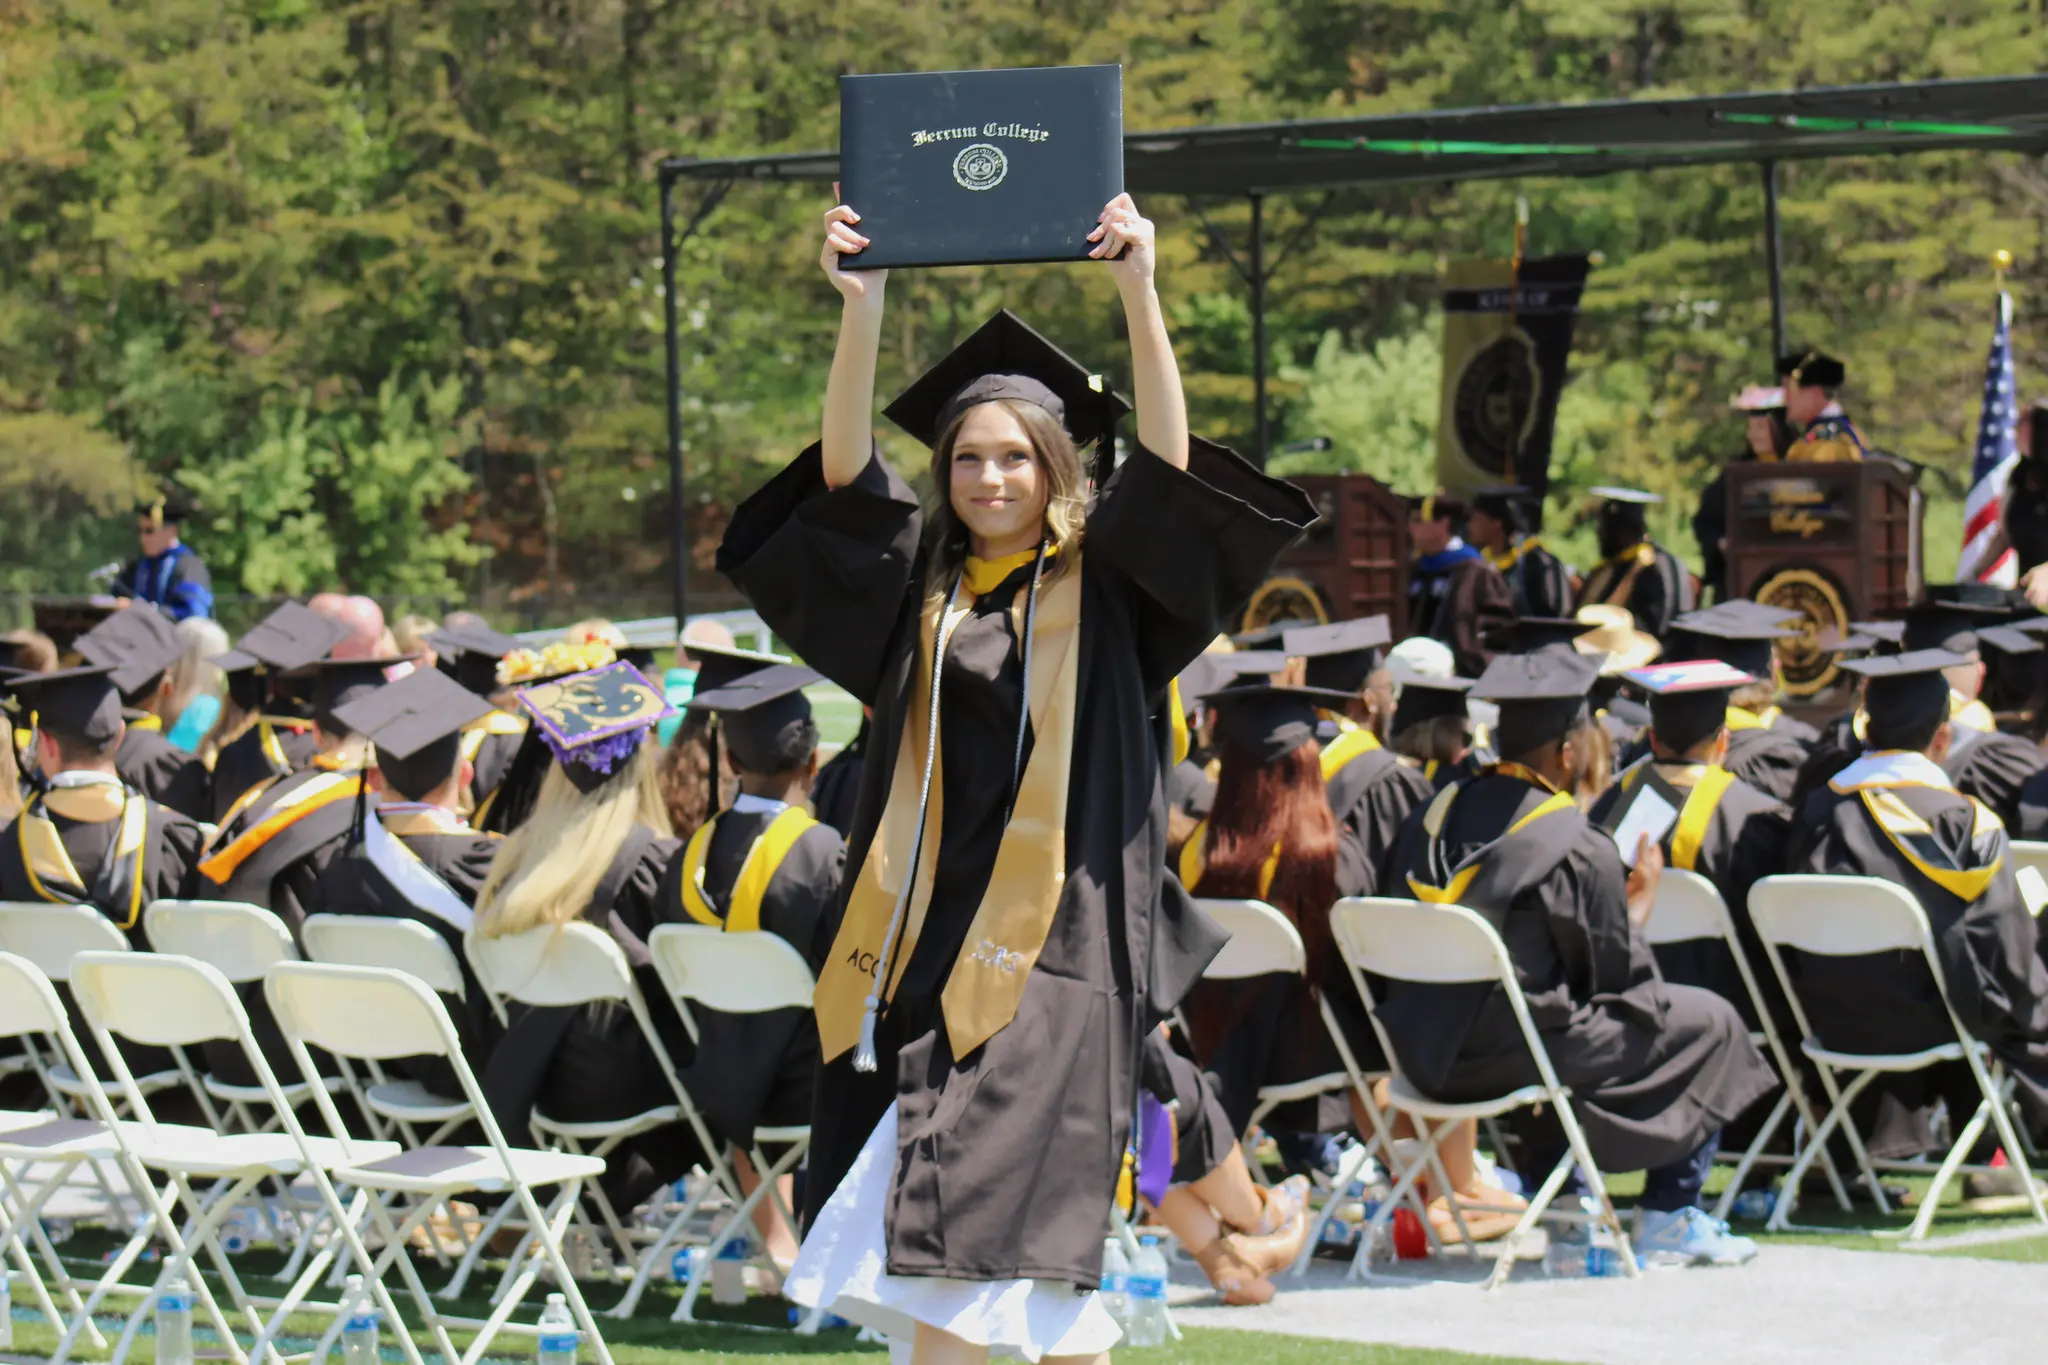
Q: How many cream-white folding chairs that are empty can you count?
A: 3